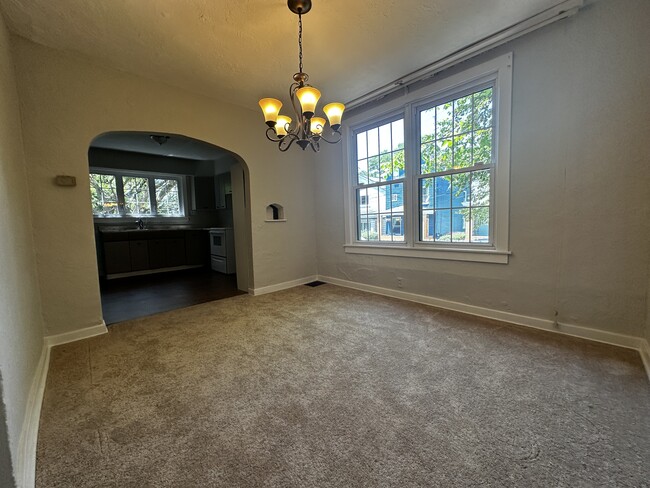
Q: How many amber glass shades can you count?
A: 5